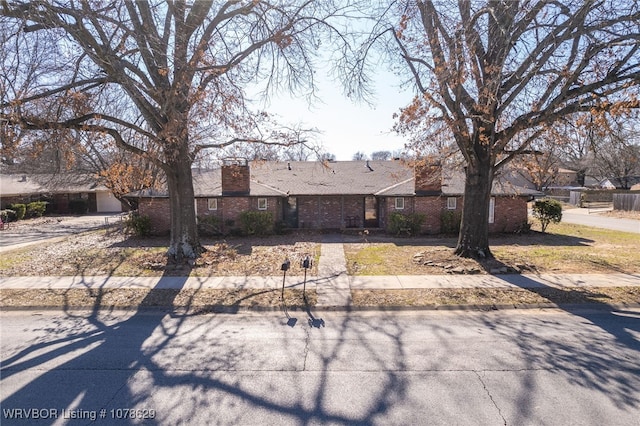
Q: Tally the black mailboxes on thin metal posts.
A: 2